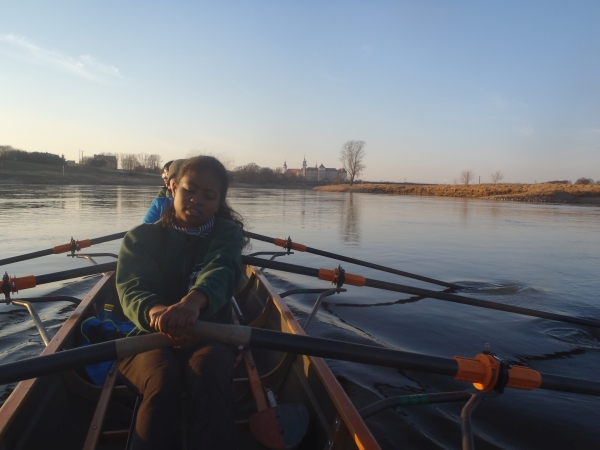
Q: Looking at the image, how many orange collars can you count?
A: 5